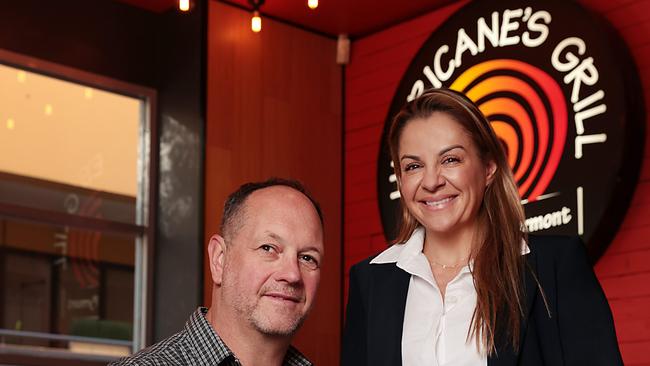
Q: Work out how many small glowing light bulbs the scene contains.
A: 3